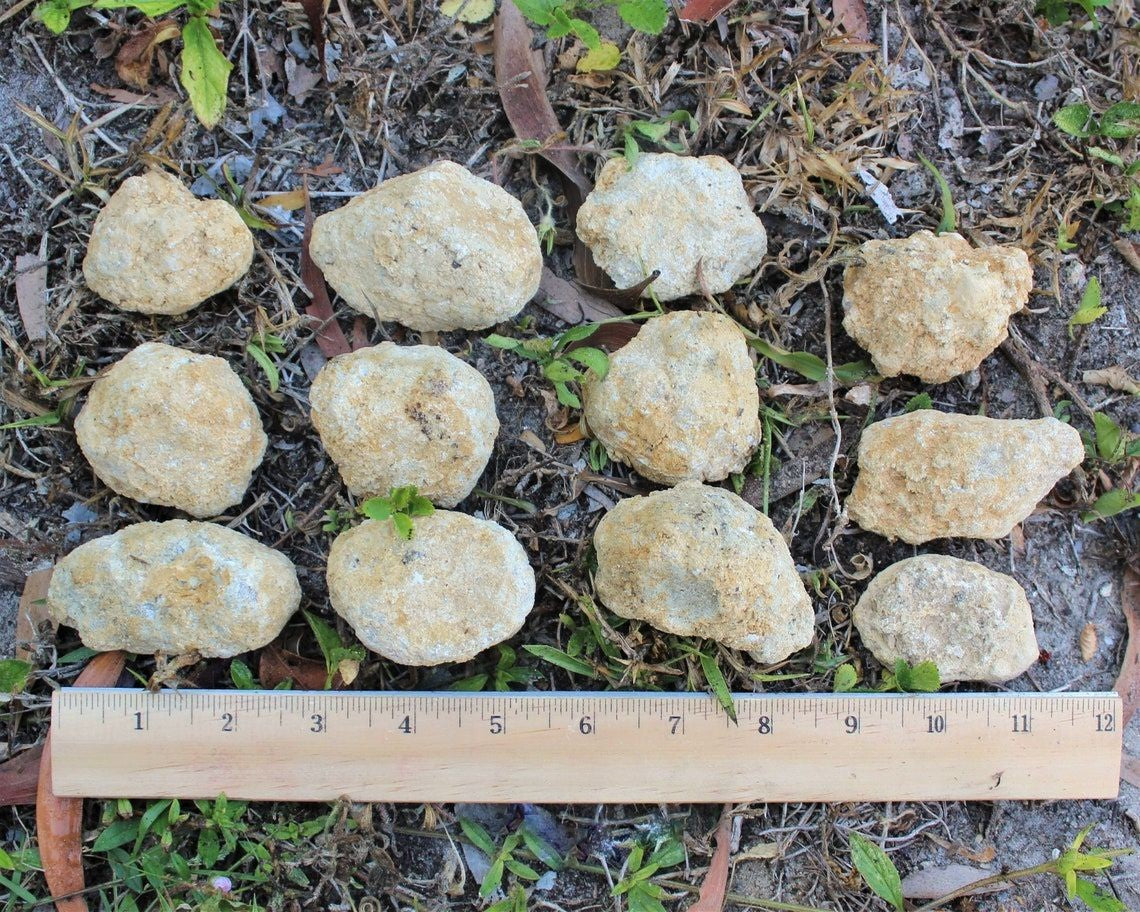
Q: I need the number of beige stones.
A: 12